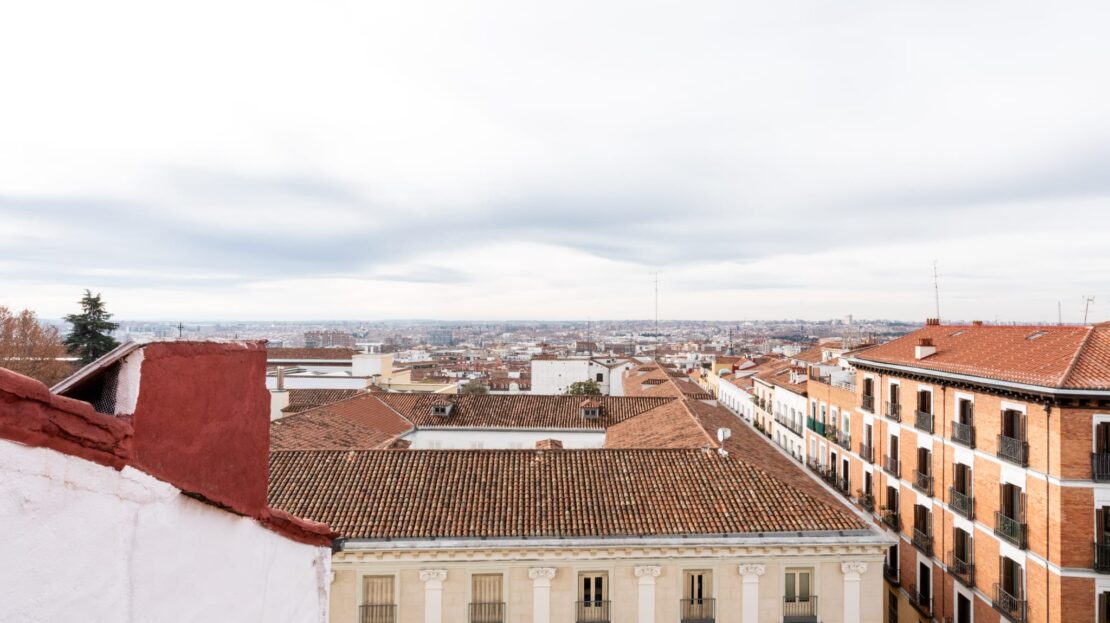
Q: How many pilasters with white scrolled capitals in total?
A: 5